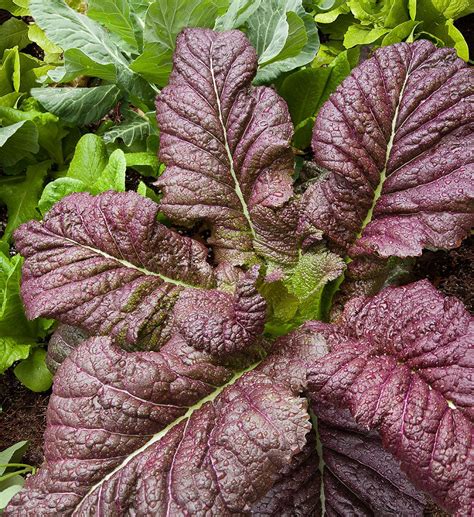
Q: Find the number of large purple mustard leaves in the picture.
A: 6